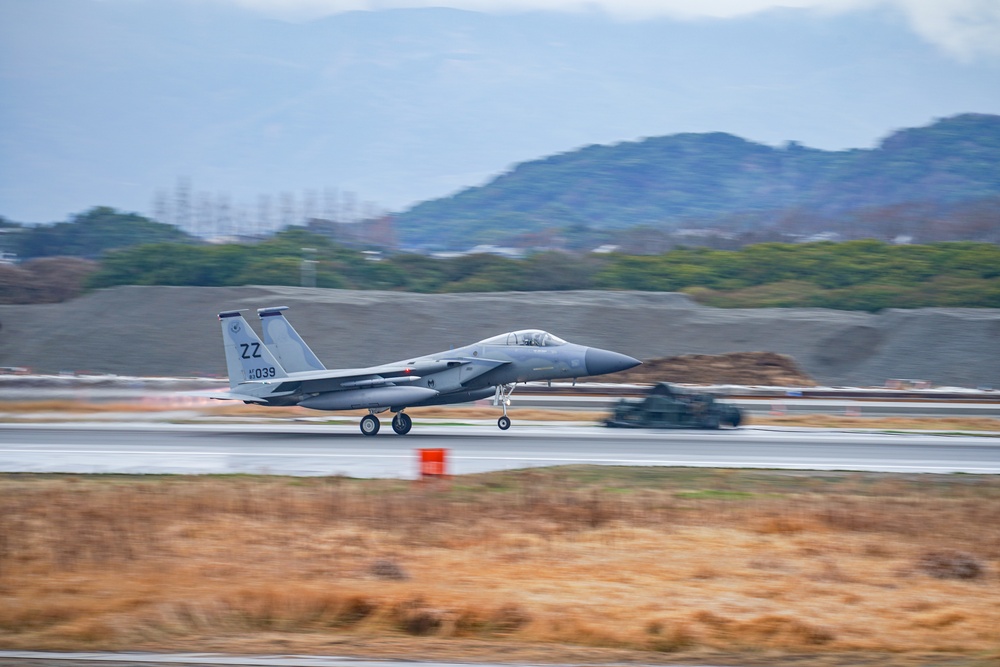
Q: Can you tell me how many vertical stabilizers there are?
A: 2